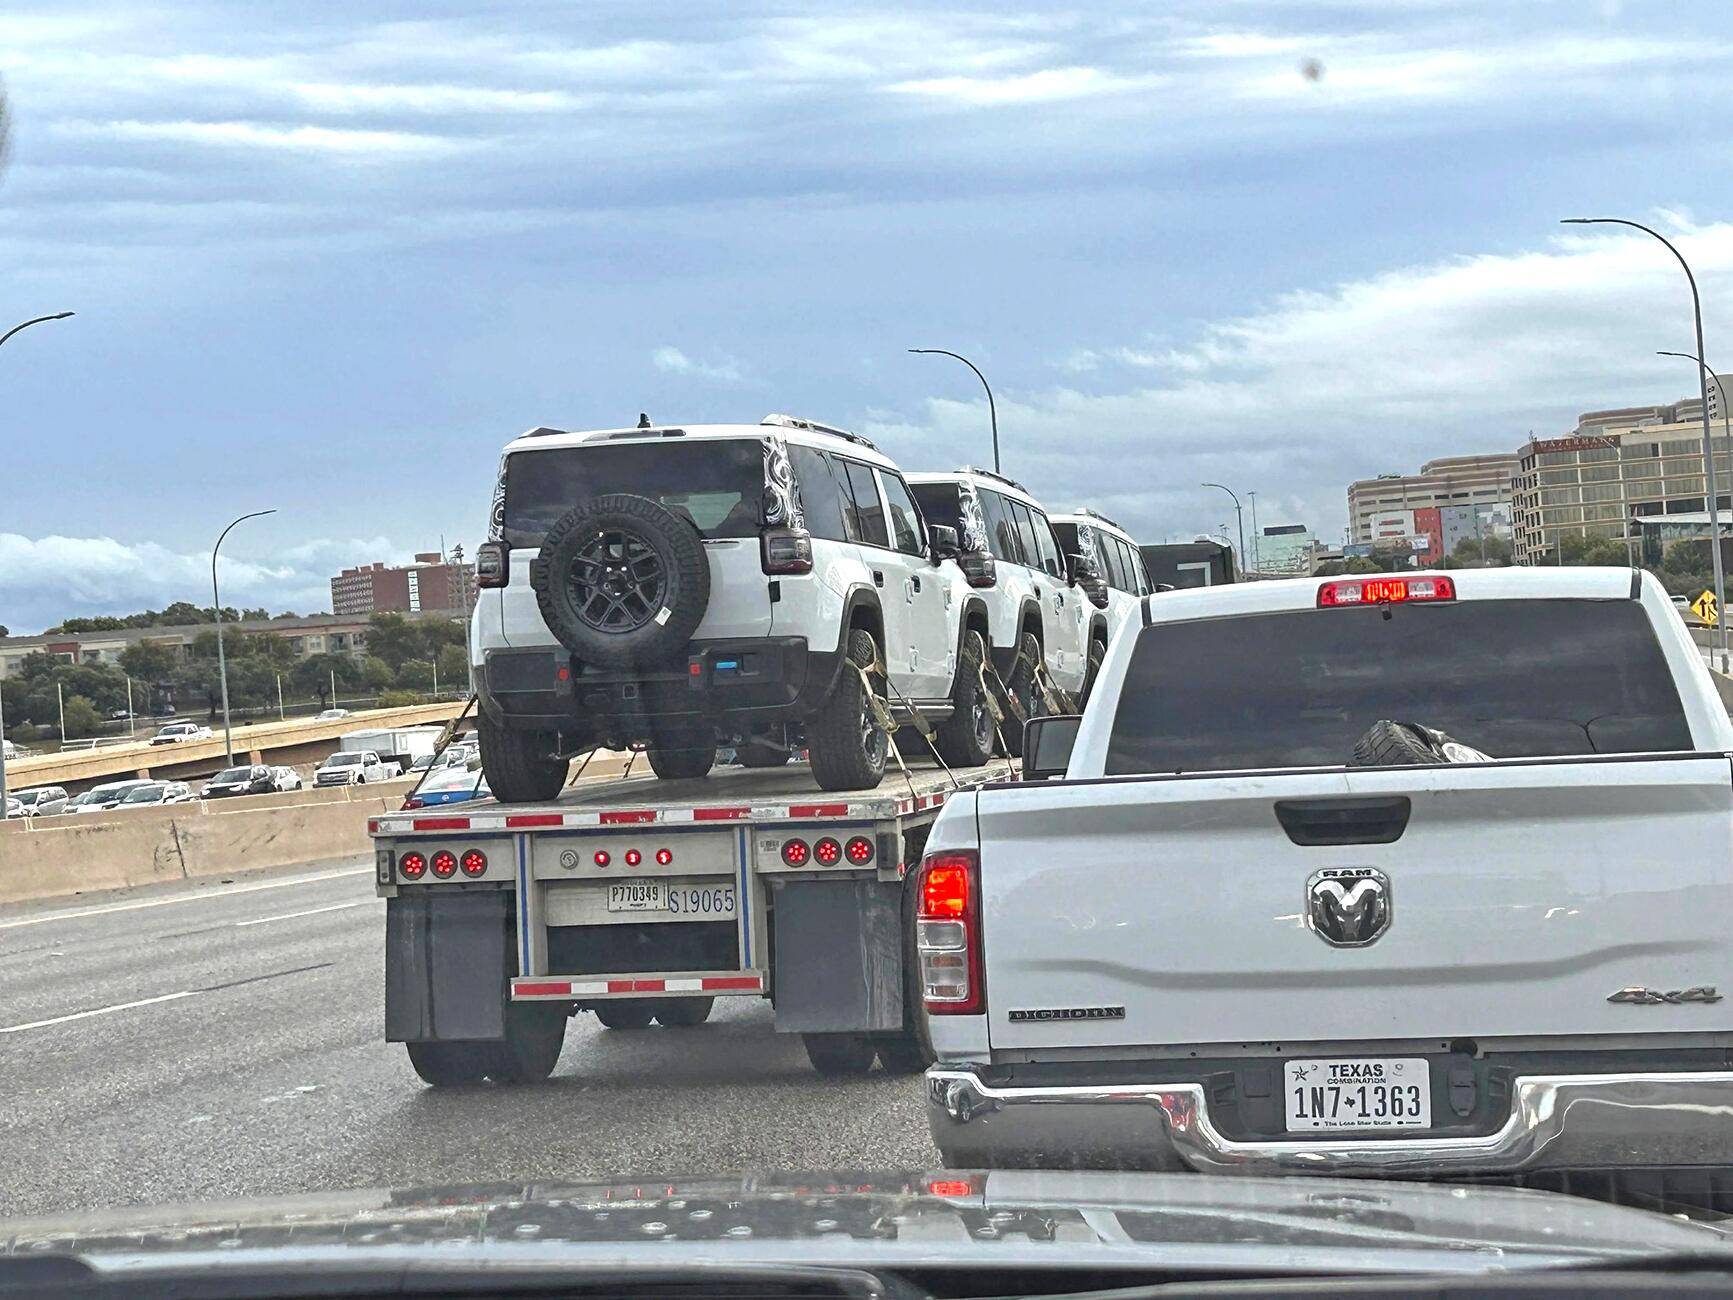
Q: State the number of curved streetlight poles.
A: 6